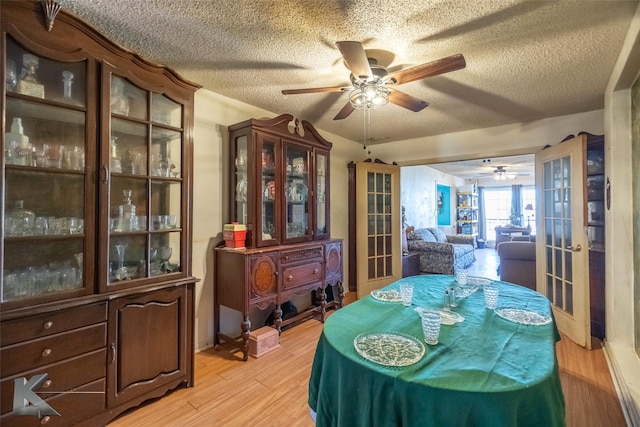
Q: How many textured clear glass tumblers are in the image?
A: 4